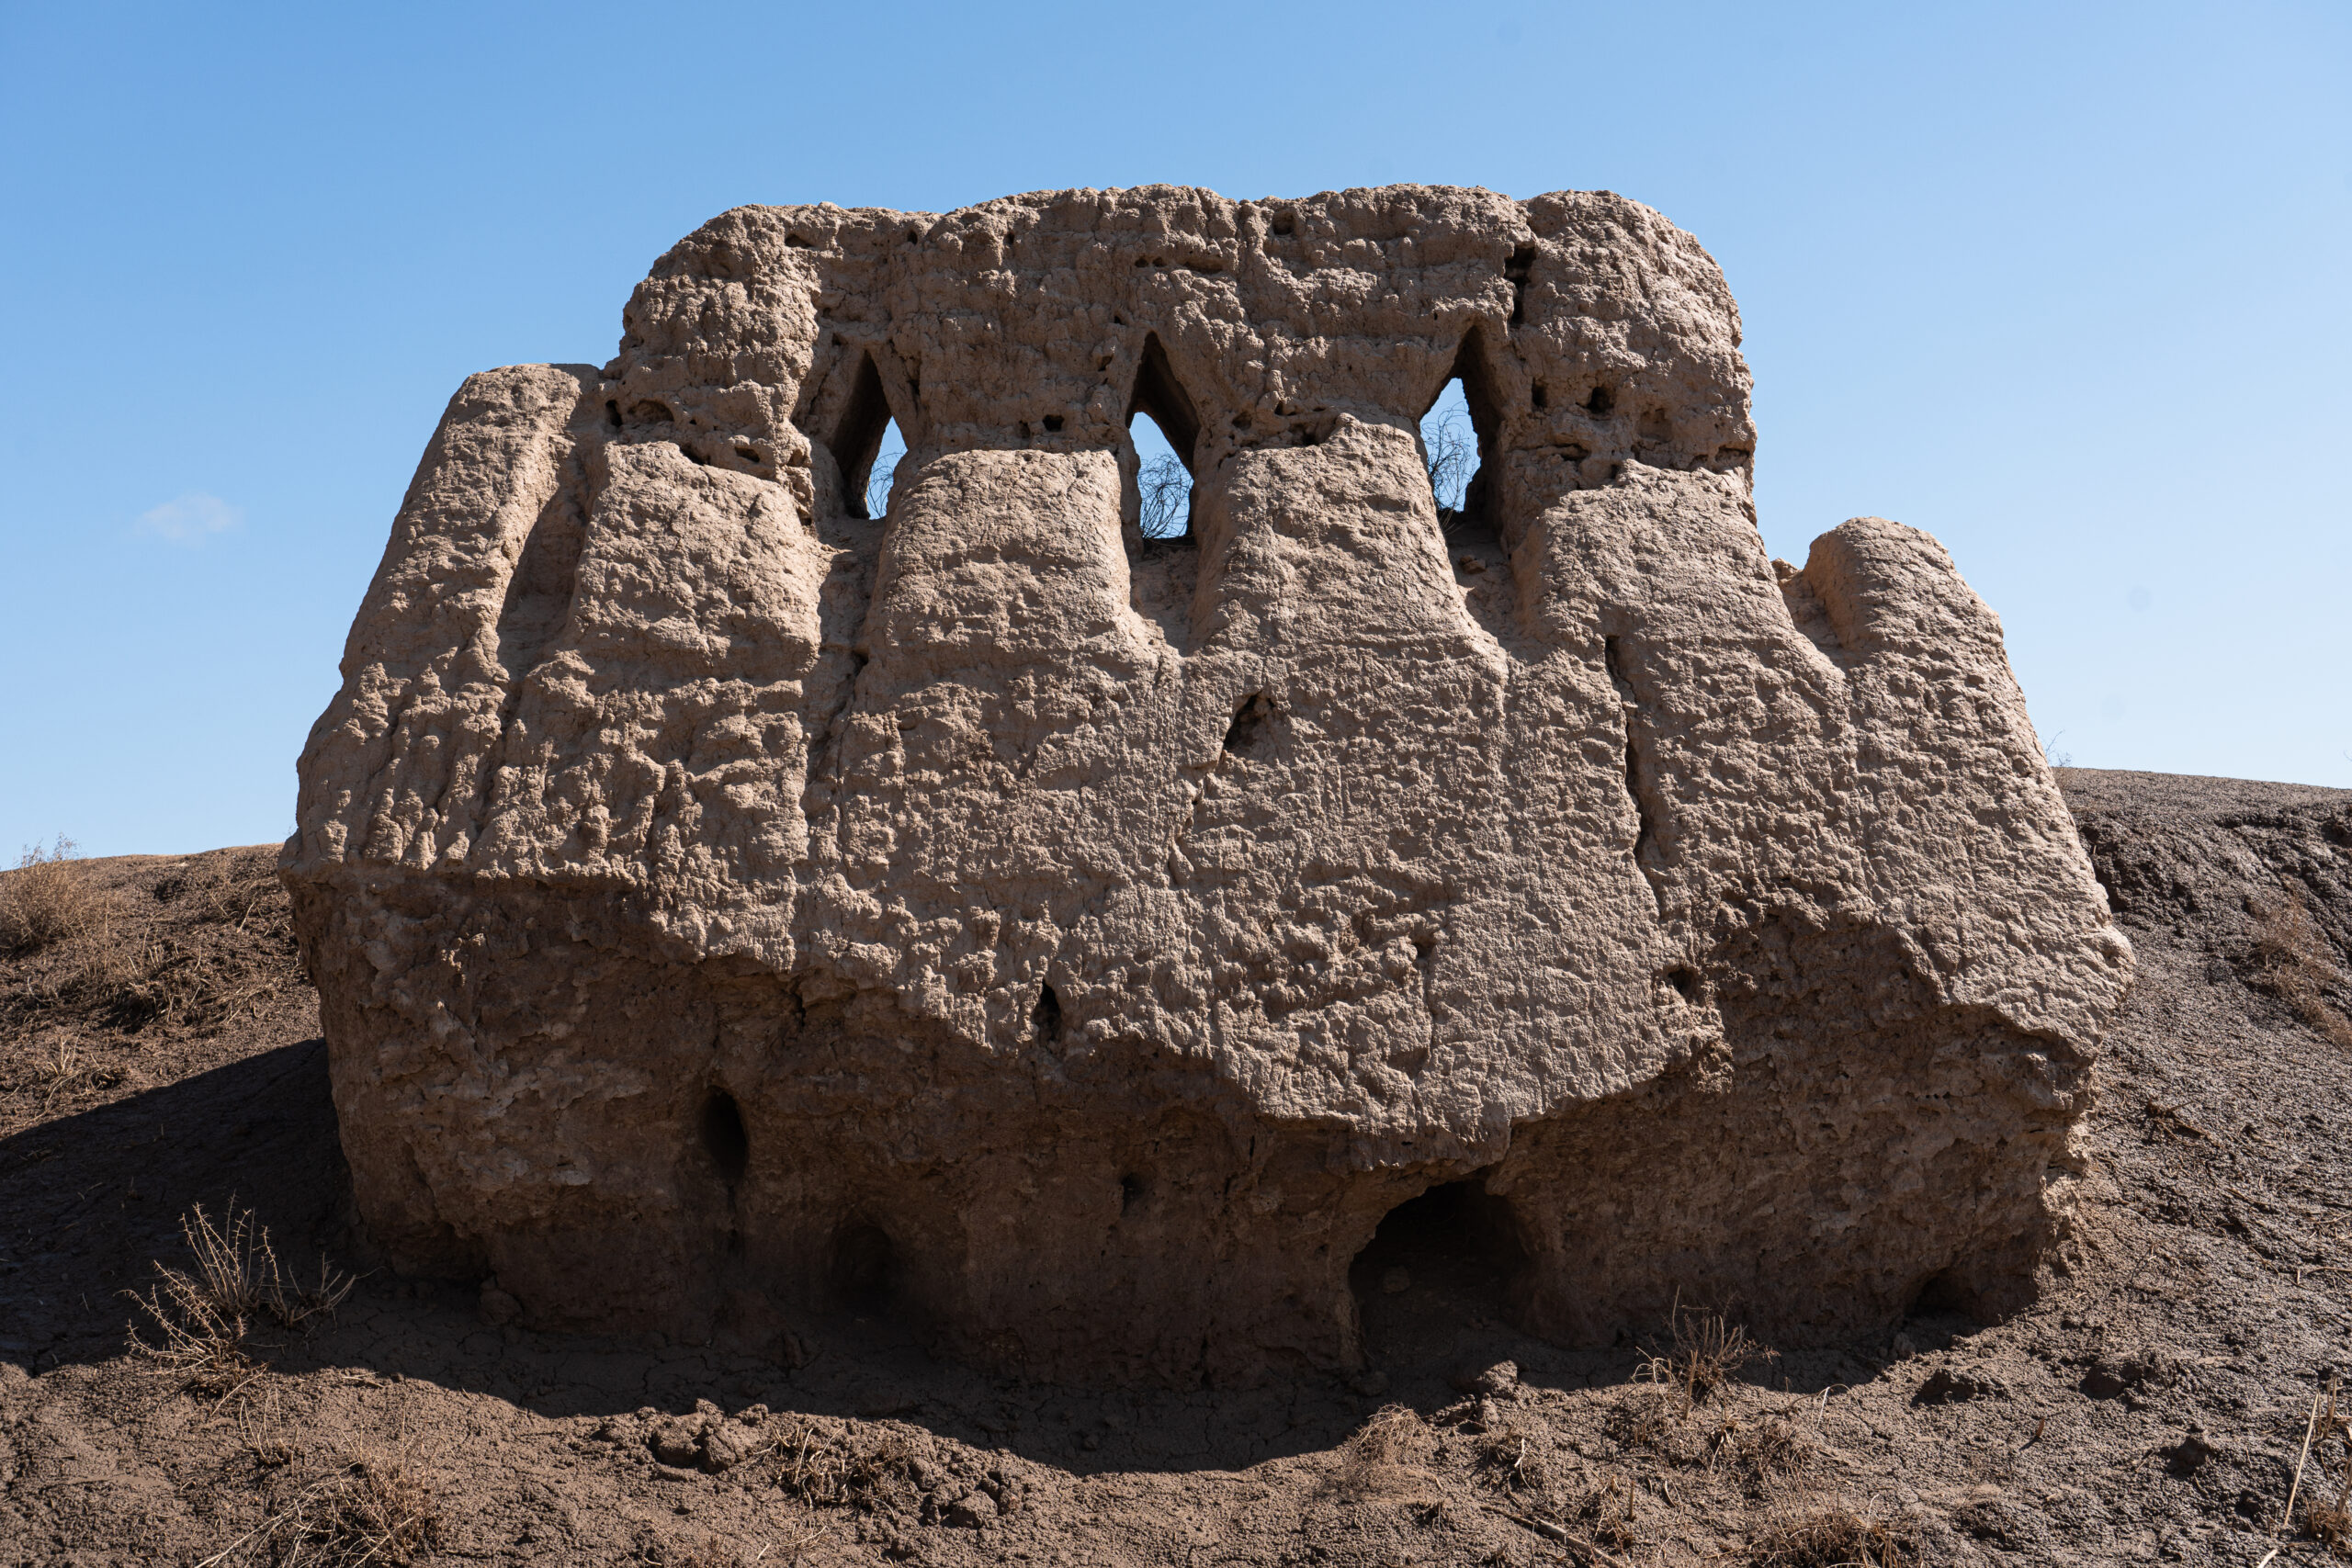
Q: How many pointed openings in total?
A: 3